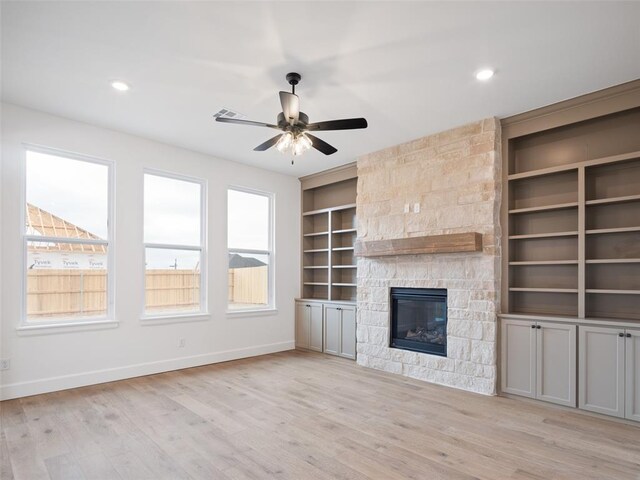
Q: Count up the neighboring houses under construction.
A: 1